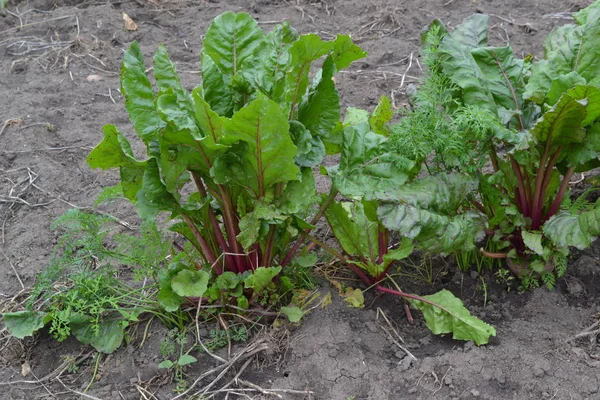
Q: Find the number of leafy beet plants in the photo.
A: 3